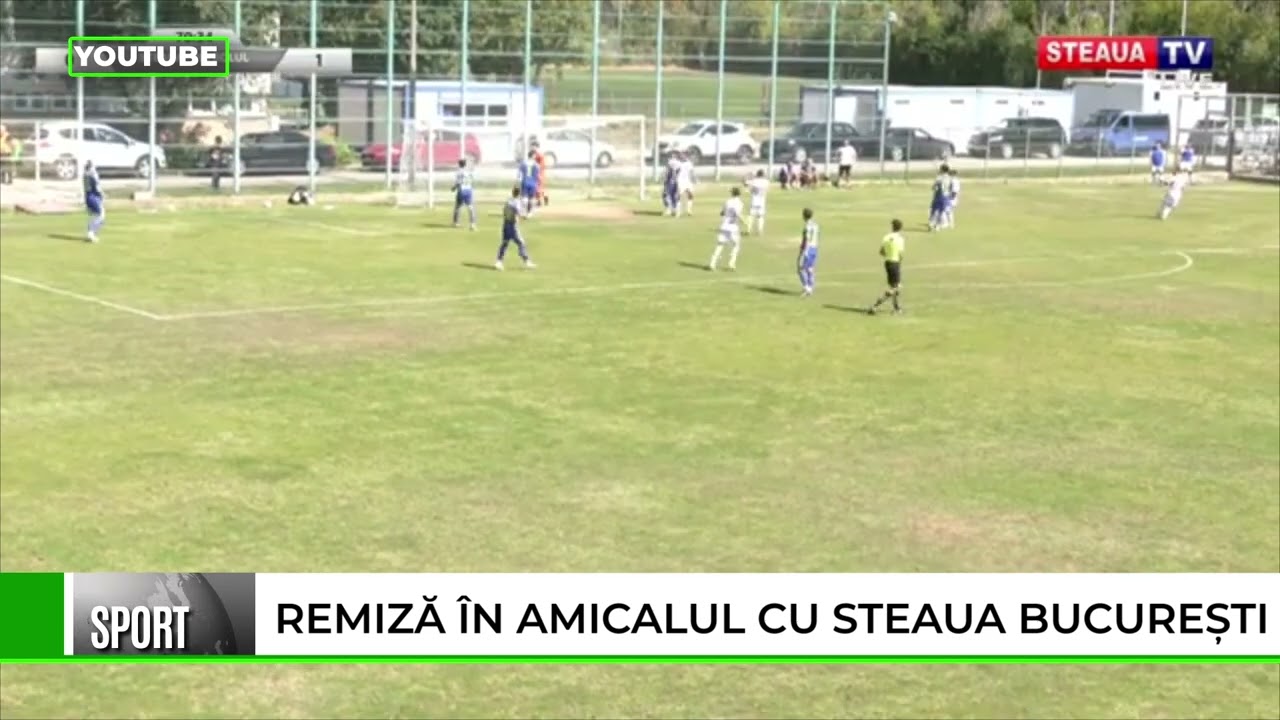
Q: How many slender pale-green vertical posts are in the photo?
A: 13